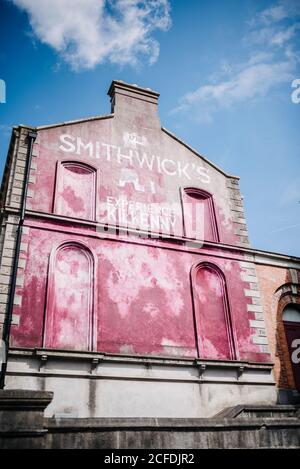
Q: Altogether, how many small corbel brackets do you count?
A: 4